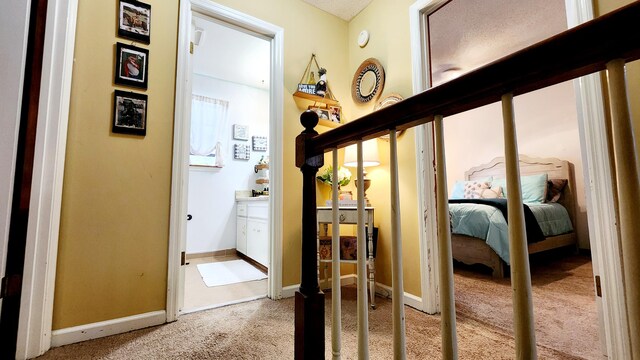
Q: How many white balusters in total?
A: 6